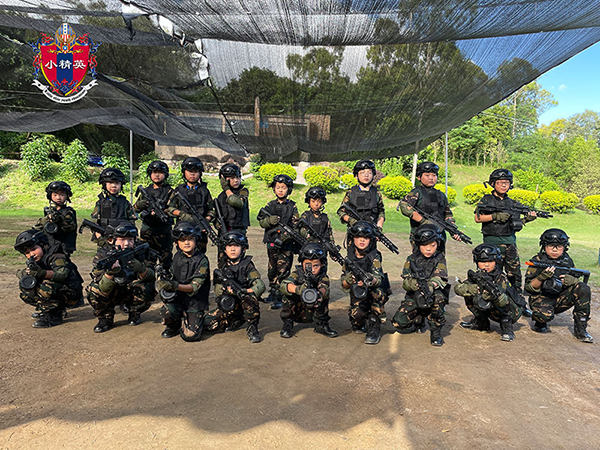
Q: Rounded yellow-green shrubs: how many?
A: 9